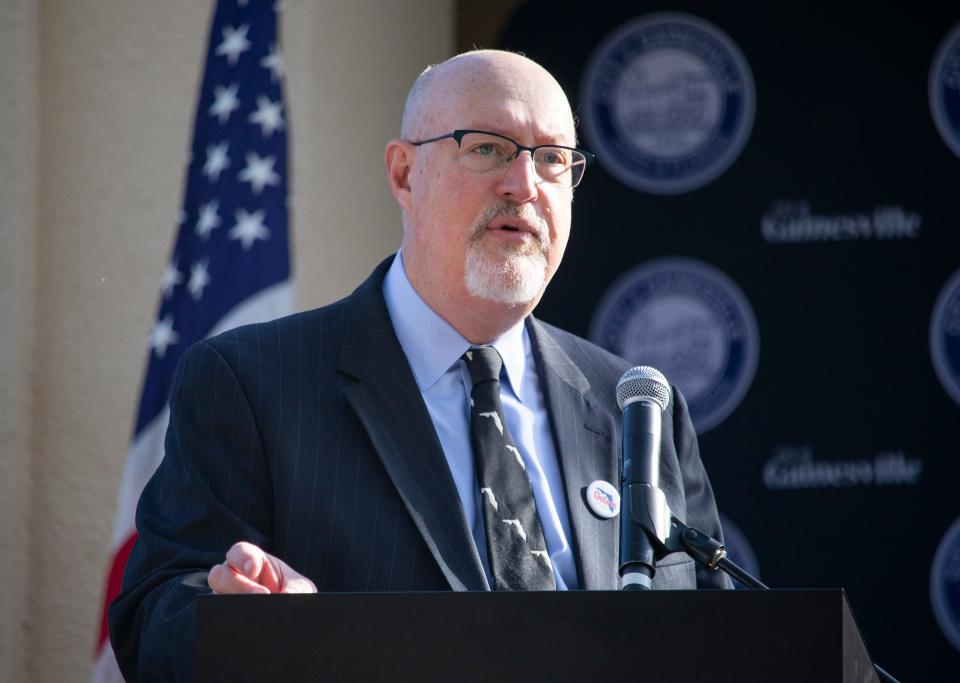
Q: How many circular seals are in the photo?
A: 6